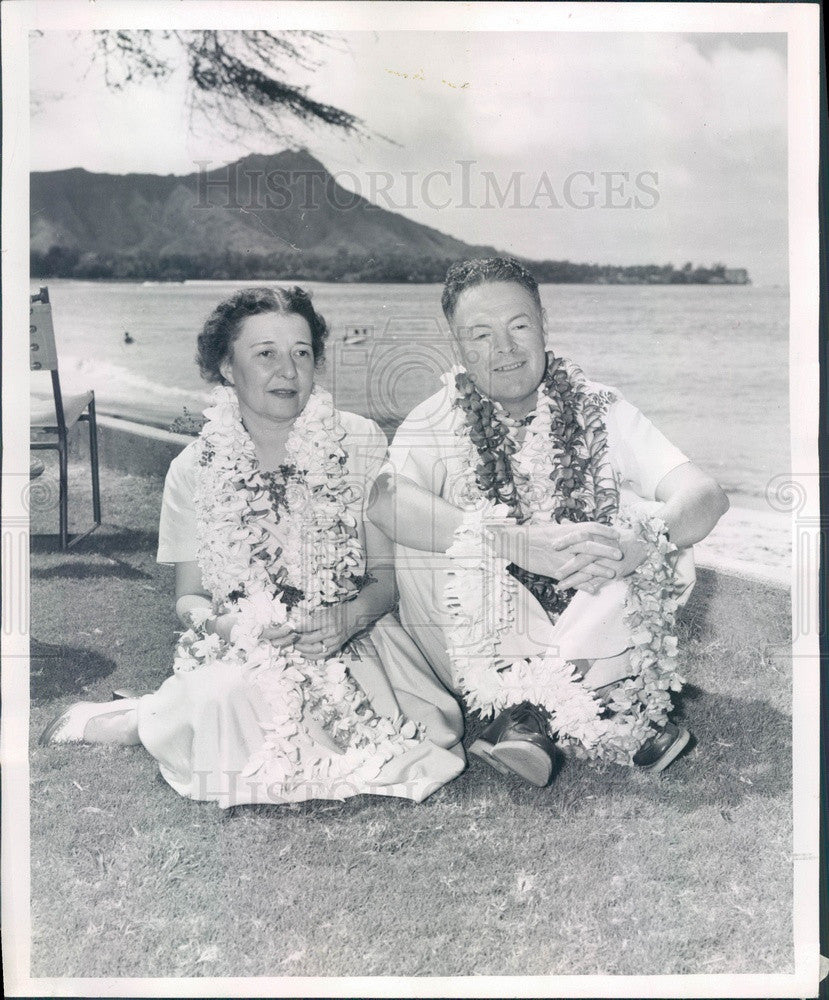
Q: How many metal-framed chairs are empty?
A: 1